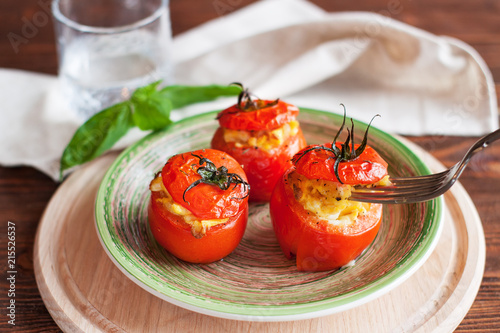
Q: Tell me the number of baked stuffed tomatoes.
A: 3